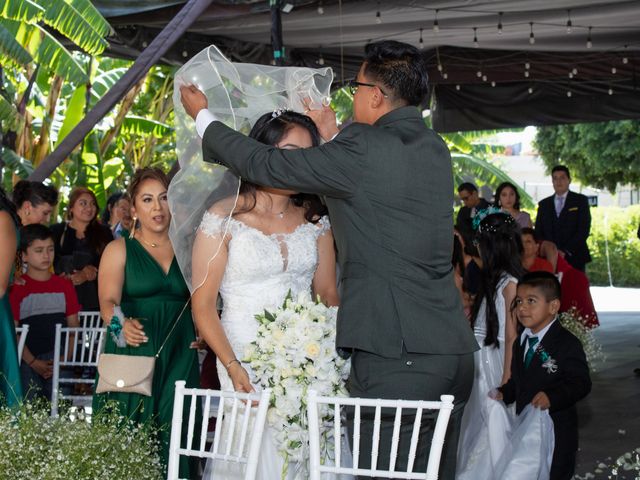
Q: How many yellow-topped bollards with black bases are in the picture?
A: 0